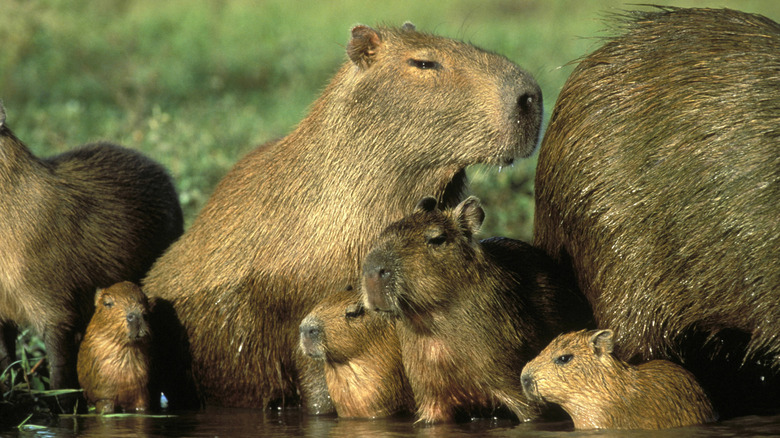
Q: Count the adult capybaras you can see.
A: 3